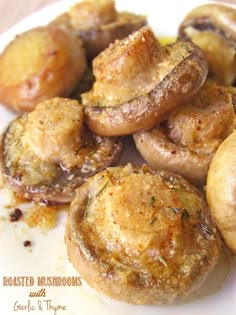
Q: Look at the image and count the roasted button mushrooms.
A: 8